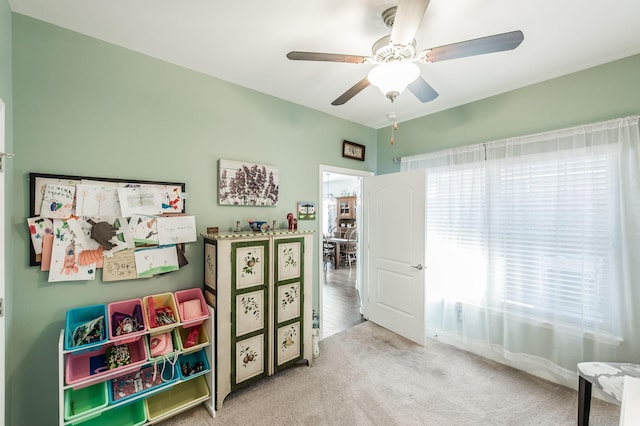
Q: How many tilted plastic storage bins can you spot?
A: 12